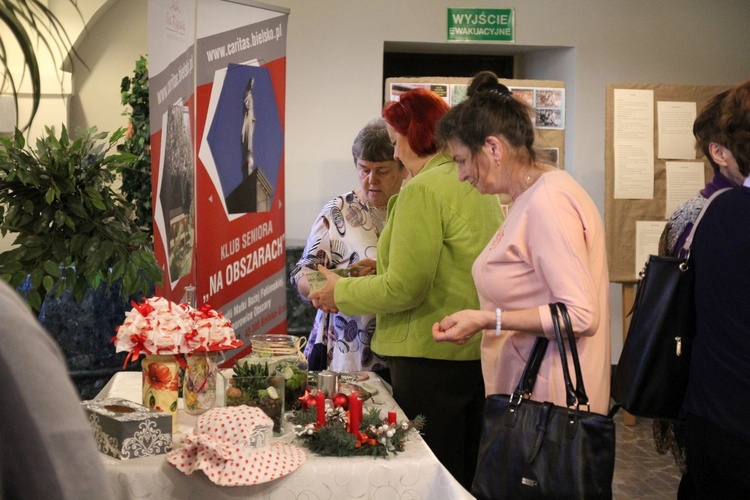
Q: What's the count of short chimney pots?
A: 0